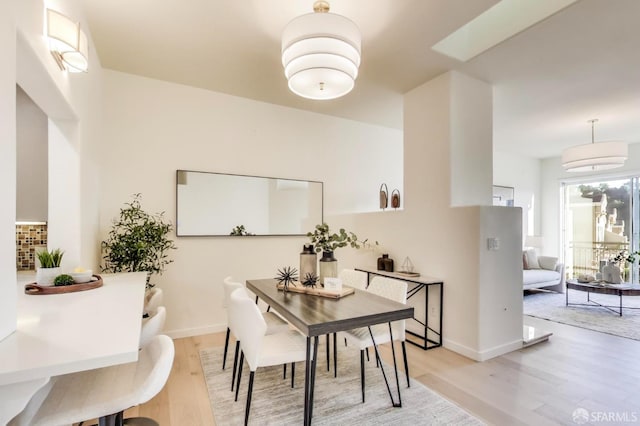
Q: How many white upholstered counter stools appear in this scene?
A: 3